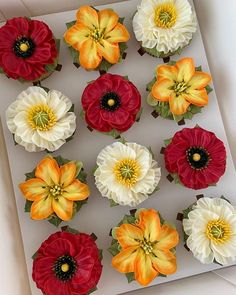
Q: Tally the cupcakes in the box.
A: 12